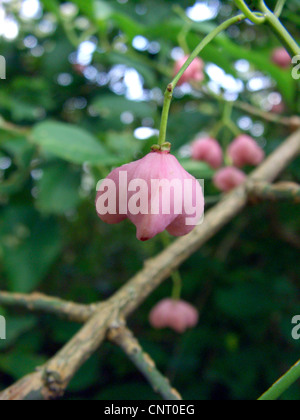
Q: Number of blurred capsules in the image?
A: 6